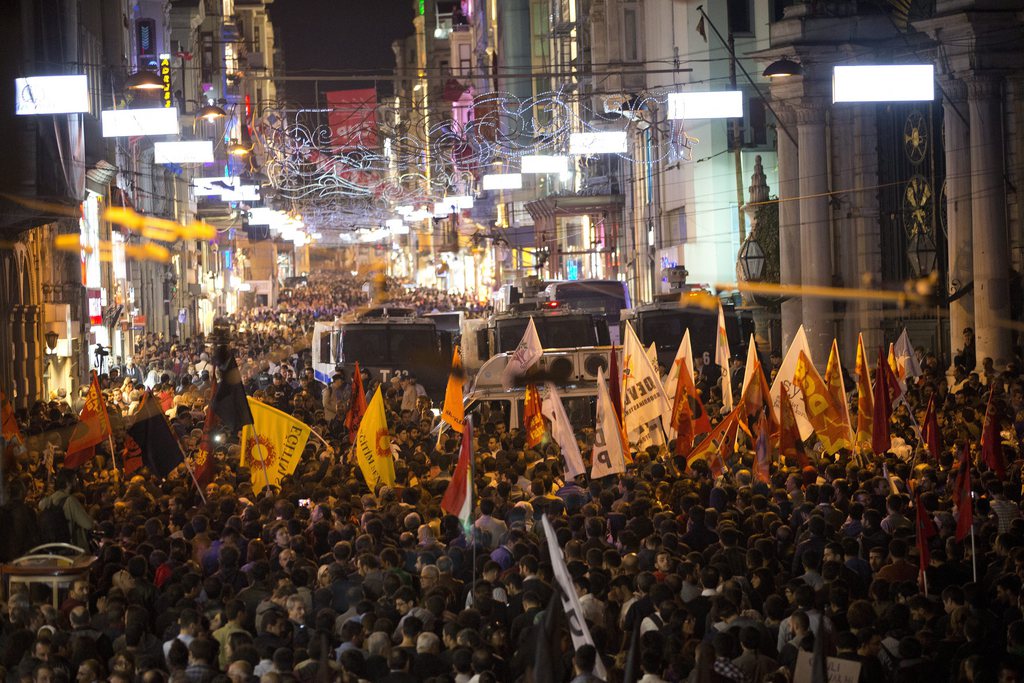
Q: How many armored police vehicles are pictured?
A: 3